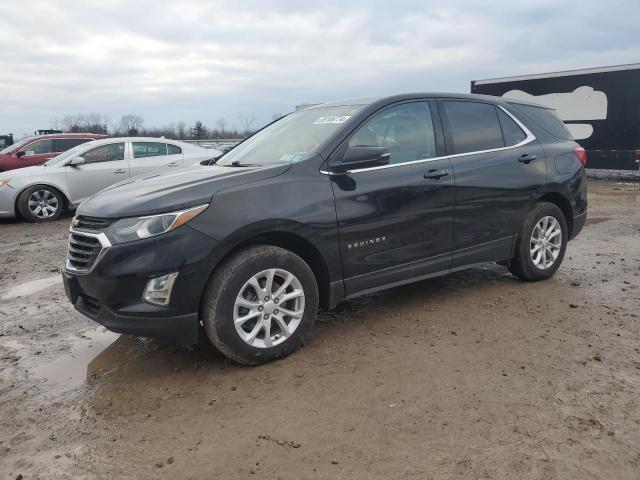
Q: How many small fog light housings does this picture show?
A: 1